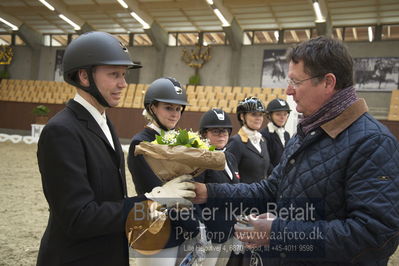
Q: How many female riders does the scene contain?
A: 4